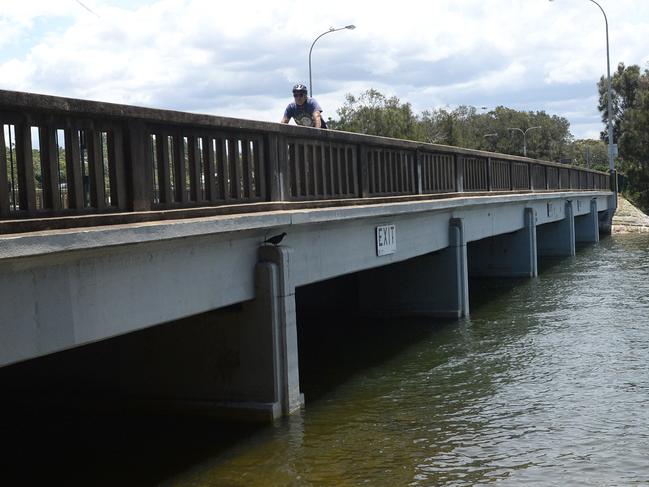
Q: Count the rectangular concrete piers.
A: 5